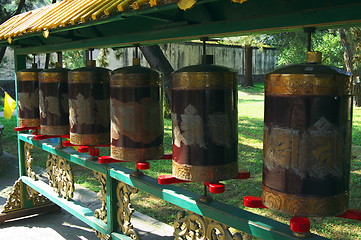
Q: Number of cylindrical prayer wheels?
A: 6